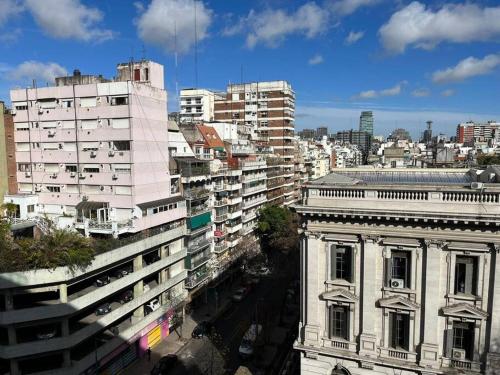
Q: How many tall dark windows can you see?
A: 6